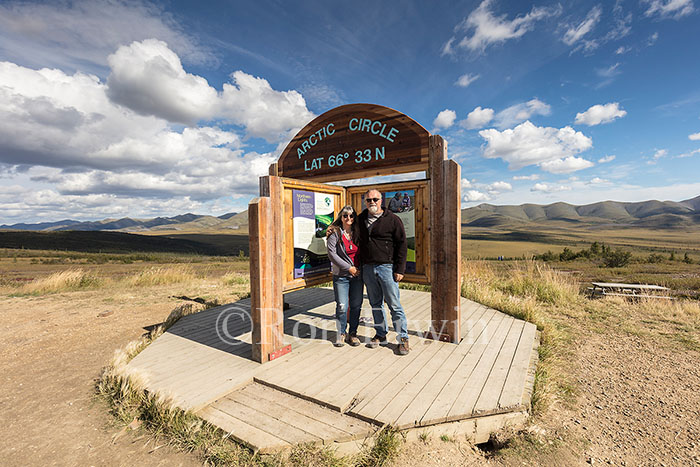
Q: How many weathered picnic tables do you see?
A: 1